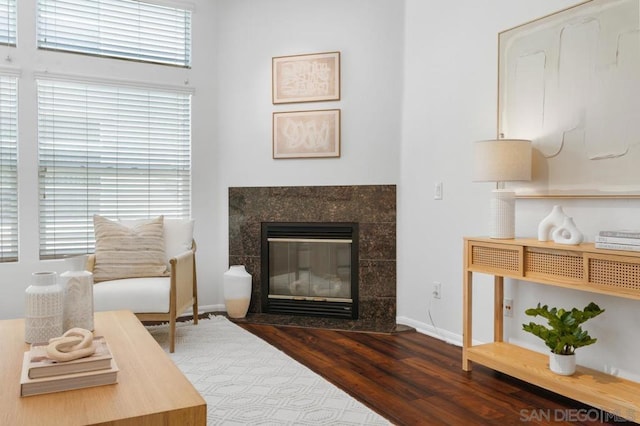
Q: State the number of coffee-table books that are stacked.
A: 2